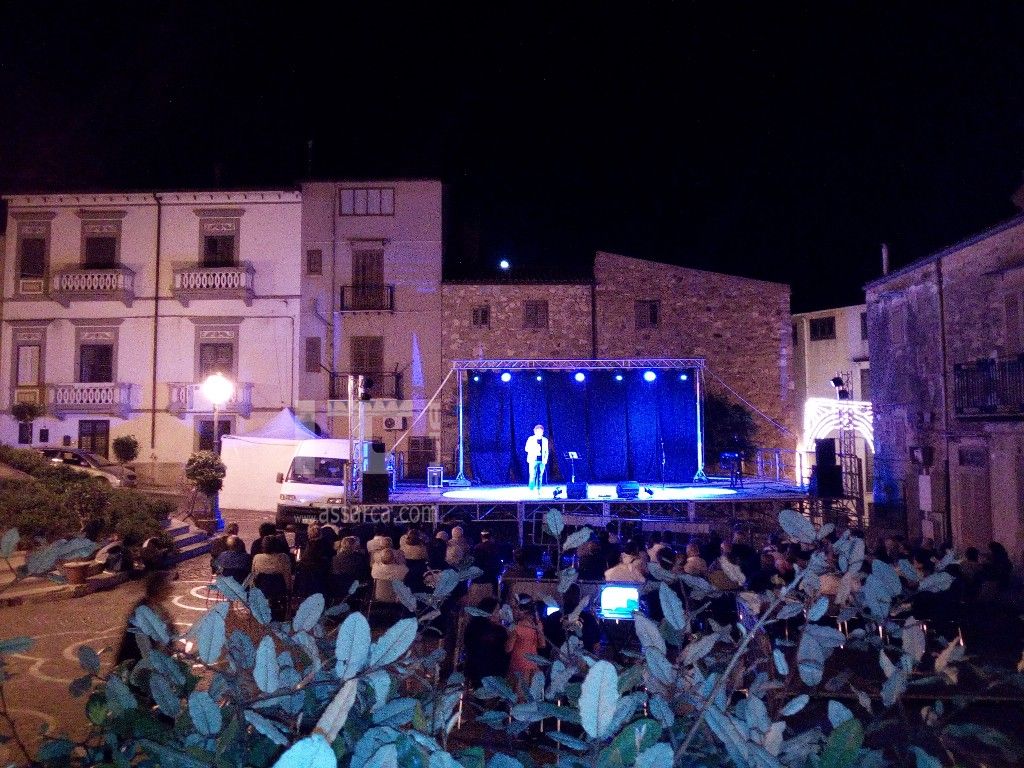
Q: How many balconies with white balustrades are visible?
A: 4